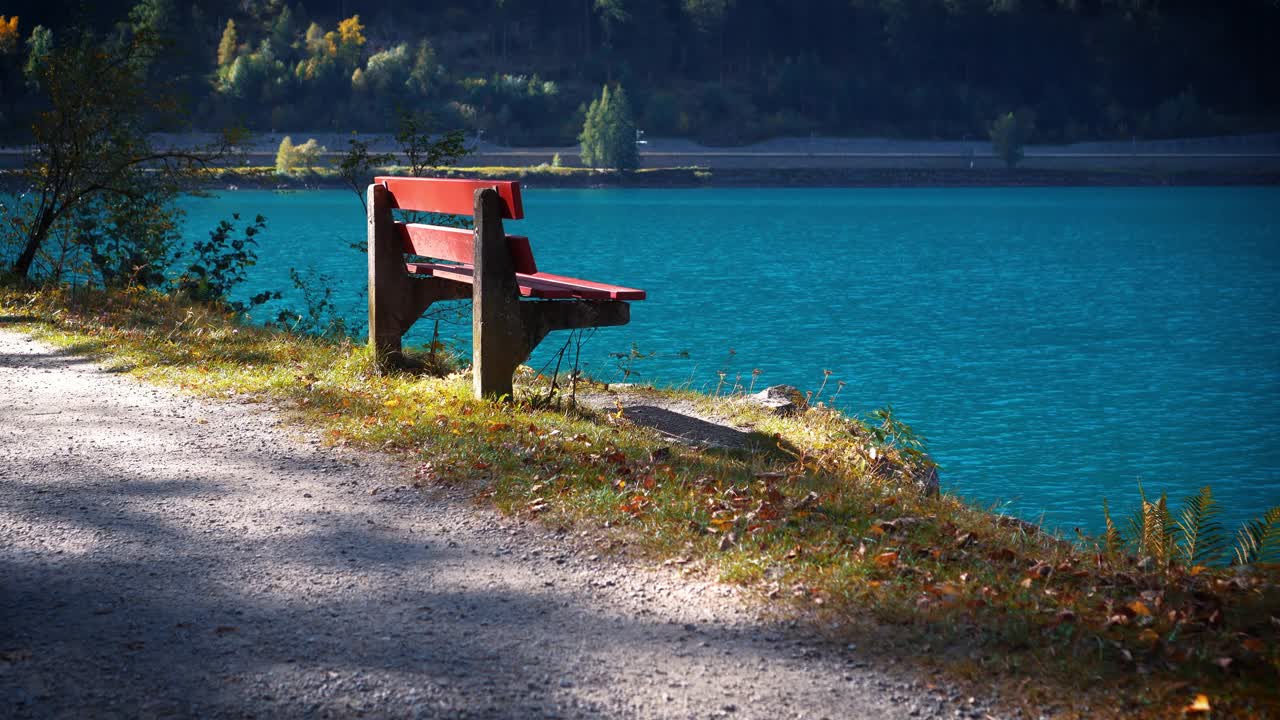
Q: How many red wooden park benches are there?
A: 1